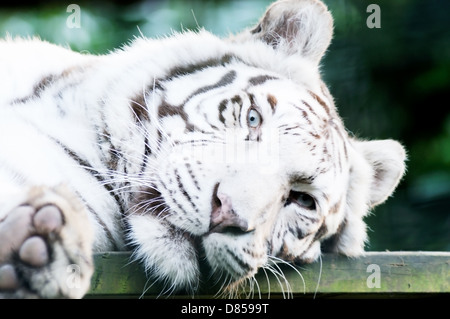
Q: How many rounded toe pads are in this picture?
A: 3